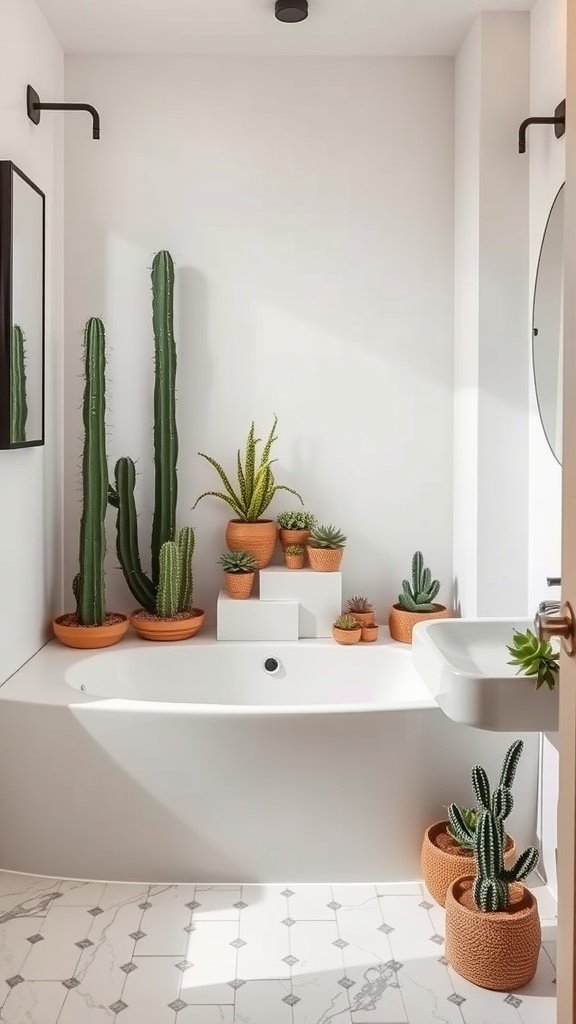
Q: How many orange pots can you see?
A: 13